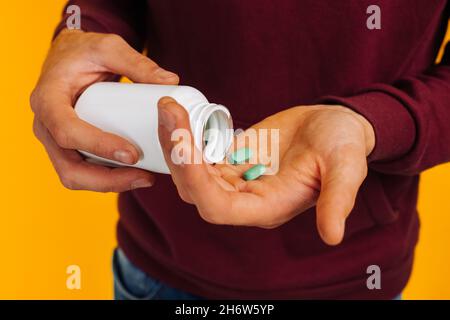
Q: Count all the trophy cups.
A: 0